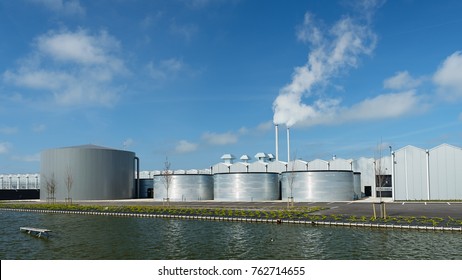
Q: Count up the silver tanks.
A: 3